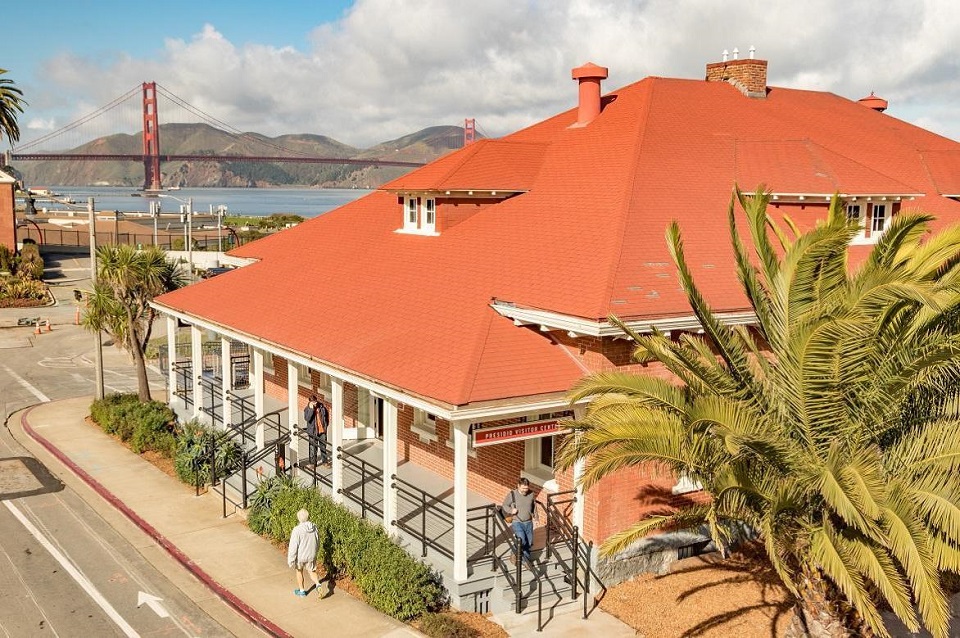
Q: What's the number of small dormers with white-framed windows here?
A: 2